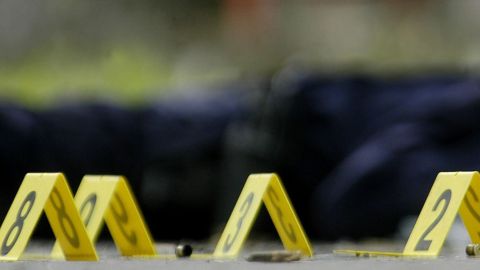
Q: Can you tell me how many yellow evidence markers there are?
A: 4